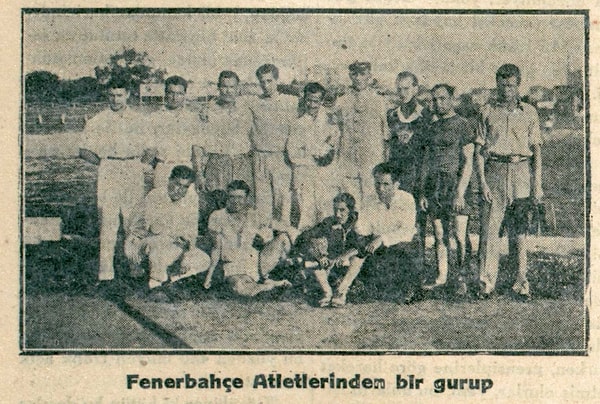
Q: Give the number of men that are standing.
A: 9